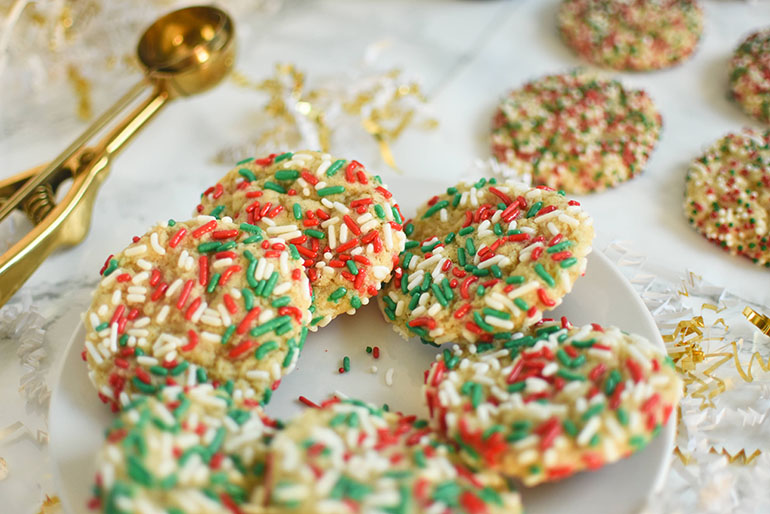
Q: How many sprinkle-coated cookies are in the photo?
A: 10